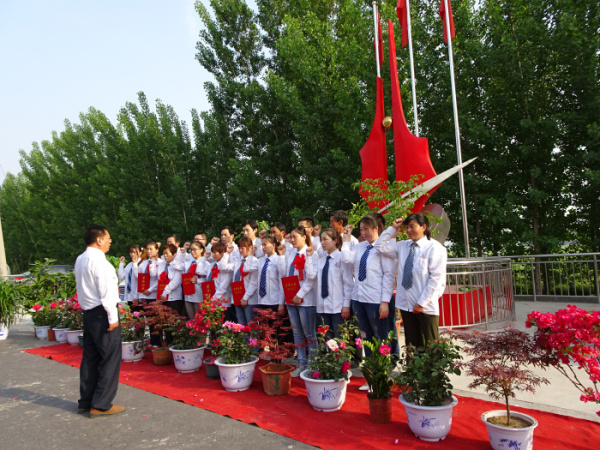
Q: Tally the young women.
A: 11